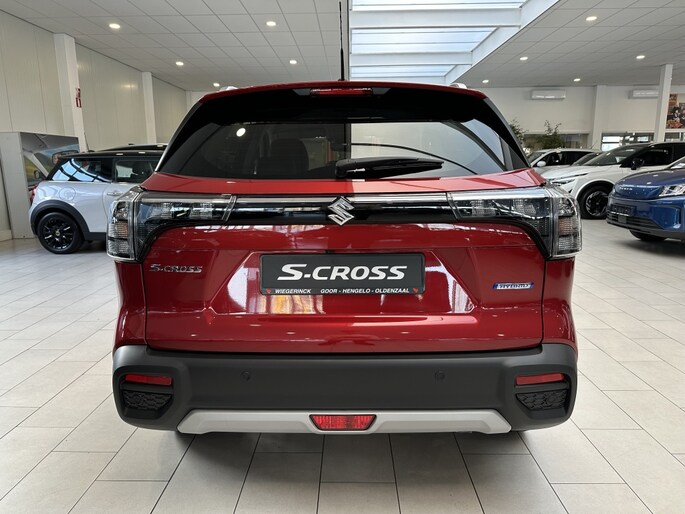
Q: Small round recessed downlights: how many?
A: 10